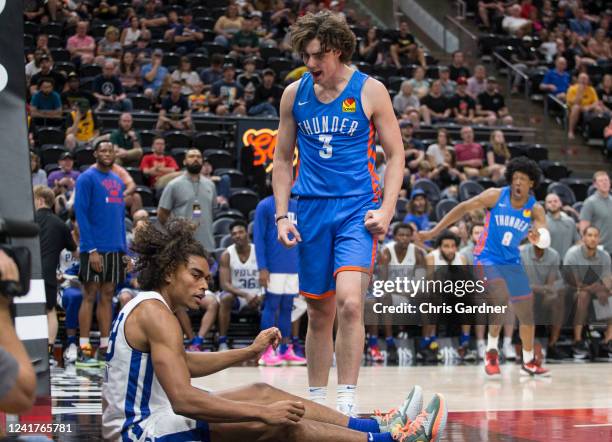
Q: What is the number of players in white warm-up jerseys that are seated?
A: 3